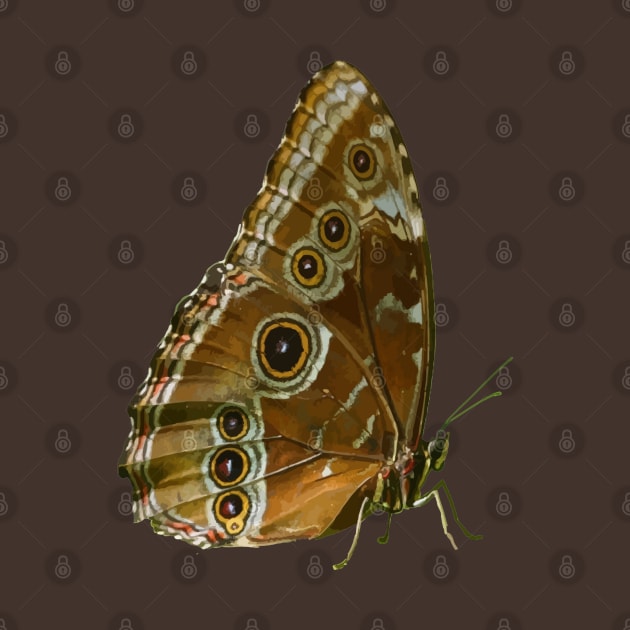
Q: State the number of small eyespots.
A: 6